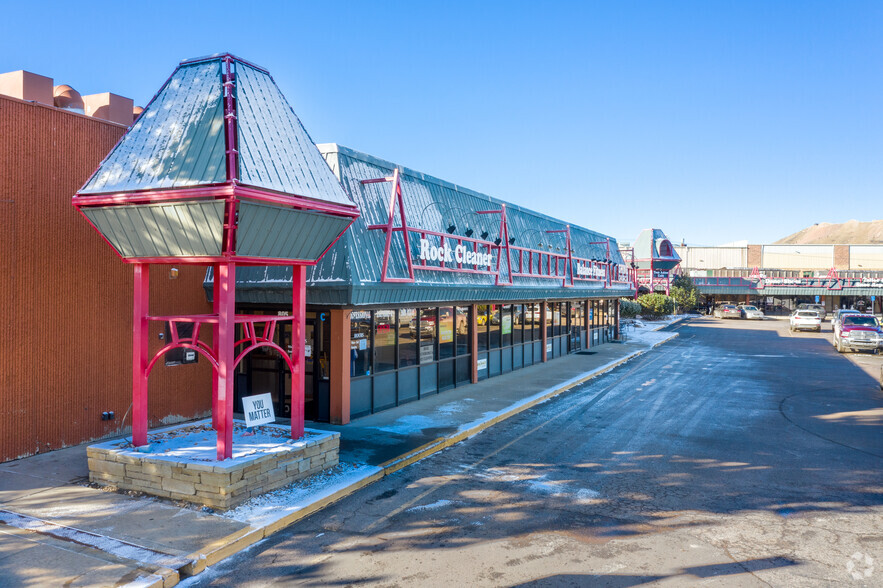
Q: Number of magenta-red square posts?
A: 4